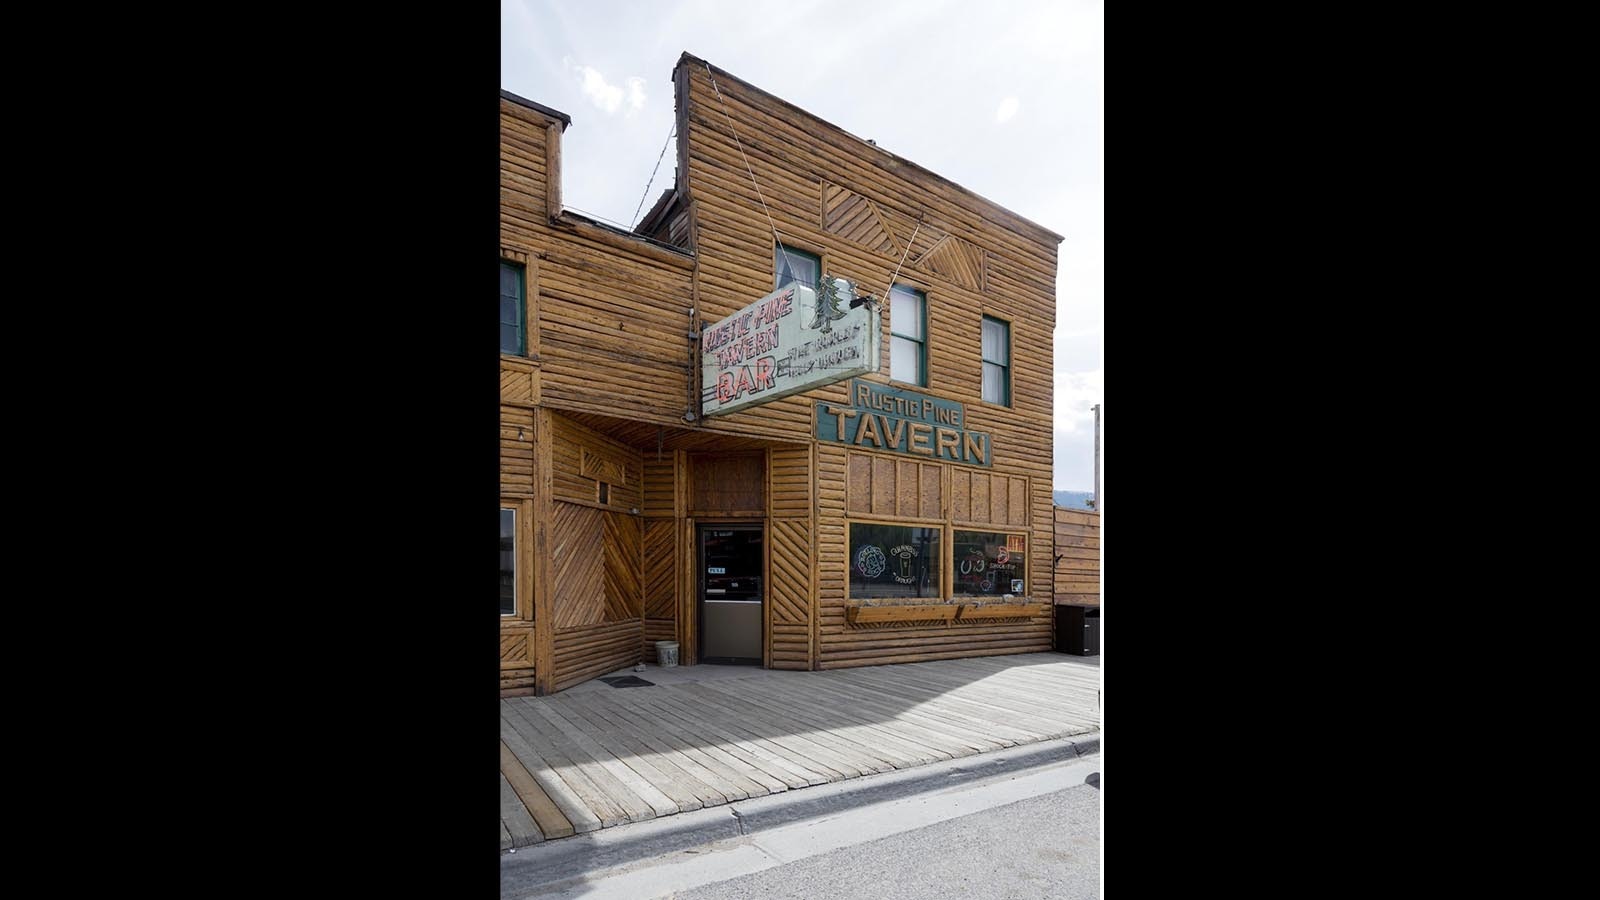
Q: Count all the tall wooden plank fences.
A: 1